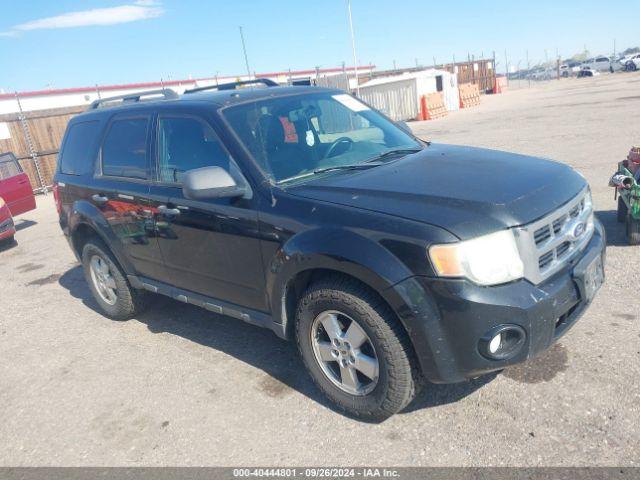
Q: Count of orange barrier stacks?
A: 3